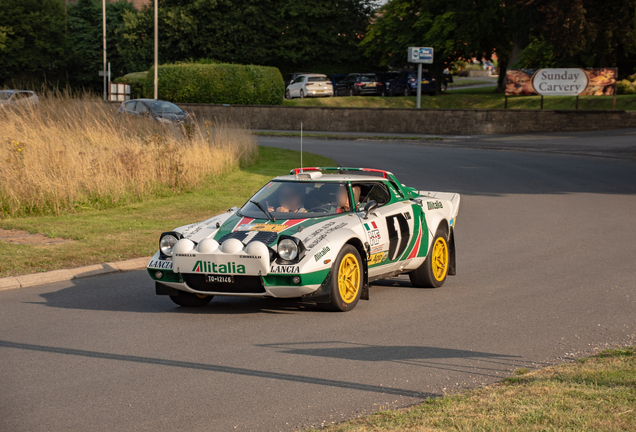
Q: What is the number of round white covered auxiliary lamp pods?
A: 4